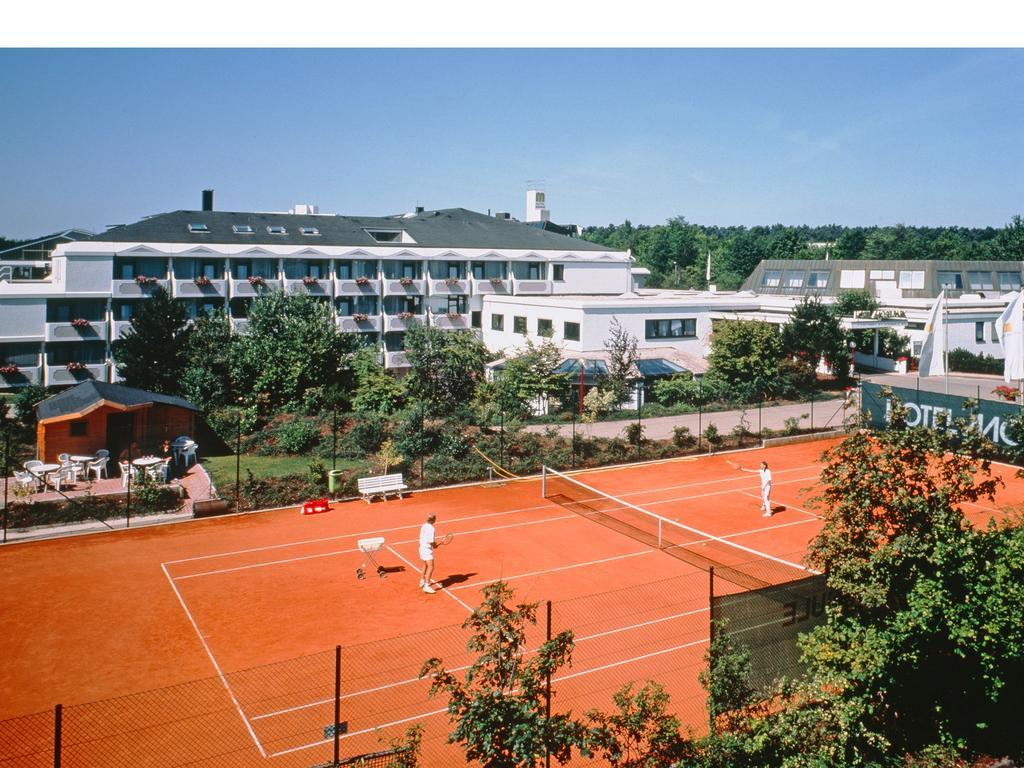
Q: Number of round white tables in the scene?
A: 3